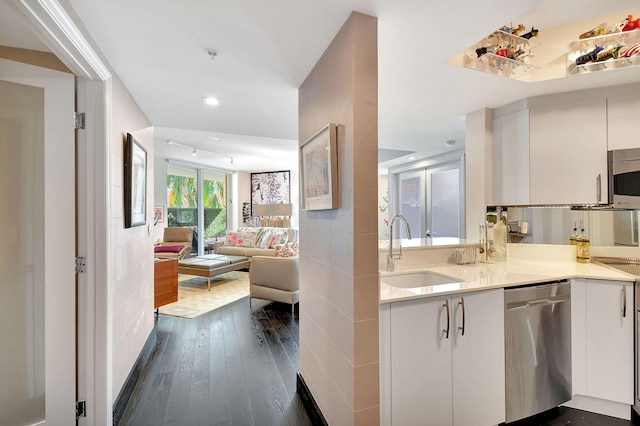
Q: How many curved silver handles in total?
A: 4